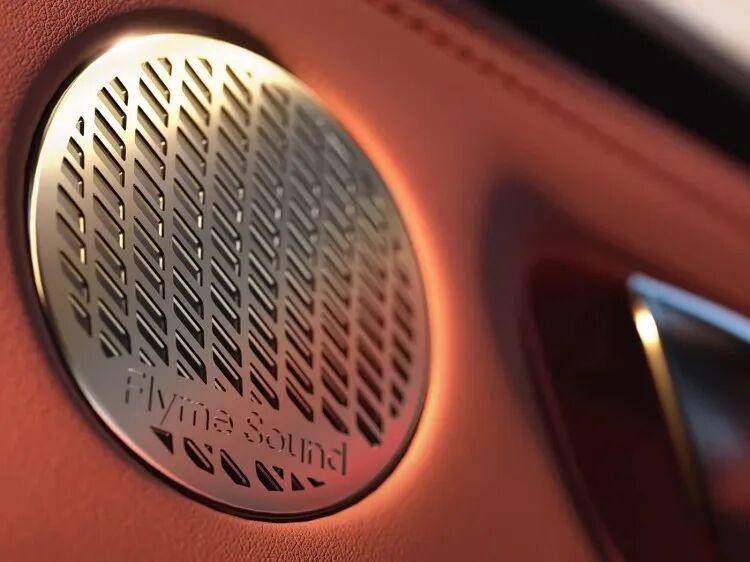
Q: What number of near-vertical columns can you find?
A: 10